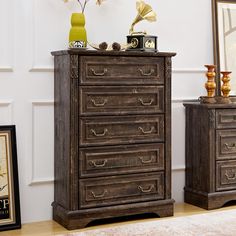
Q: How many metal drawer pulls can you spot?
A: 12